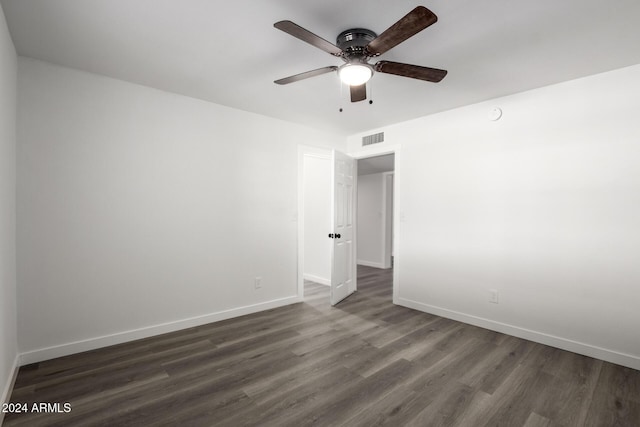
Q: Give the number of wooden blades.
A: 5